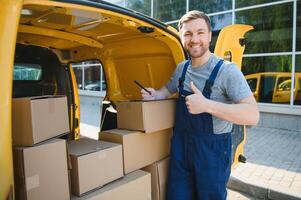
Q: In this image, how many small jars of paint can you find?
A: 0